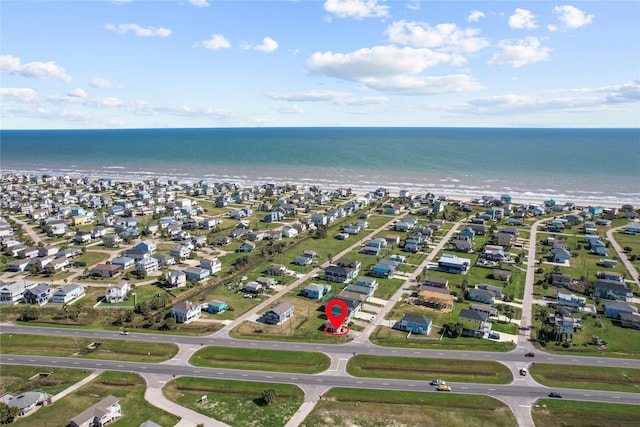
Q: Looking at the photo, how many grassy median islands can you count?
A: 4